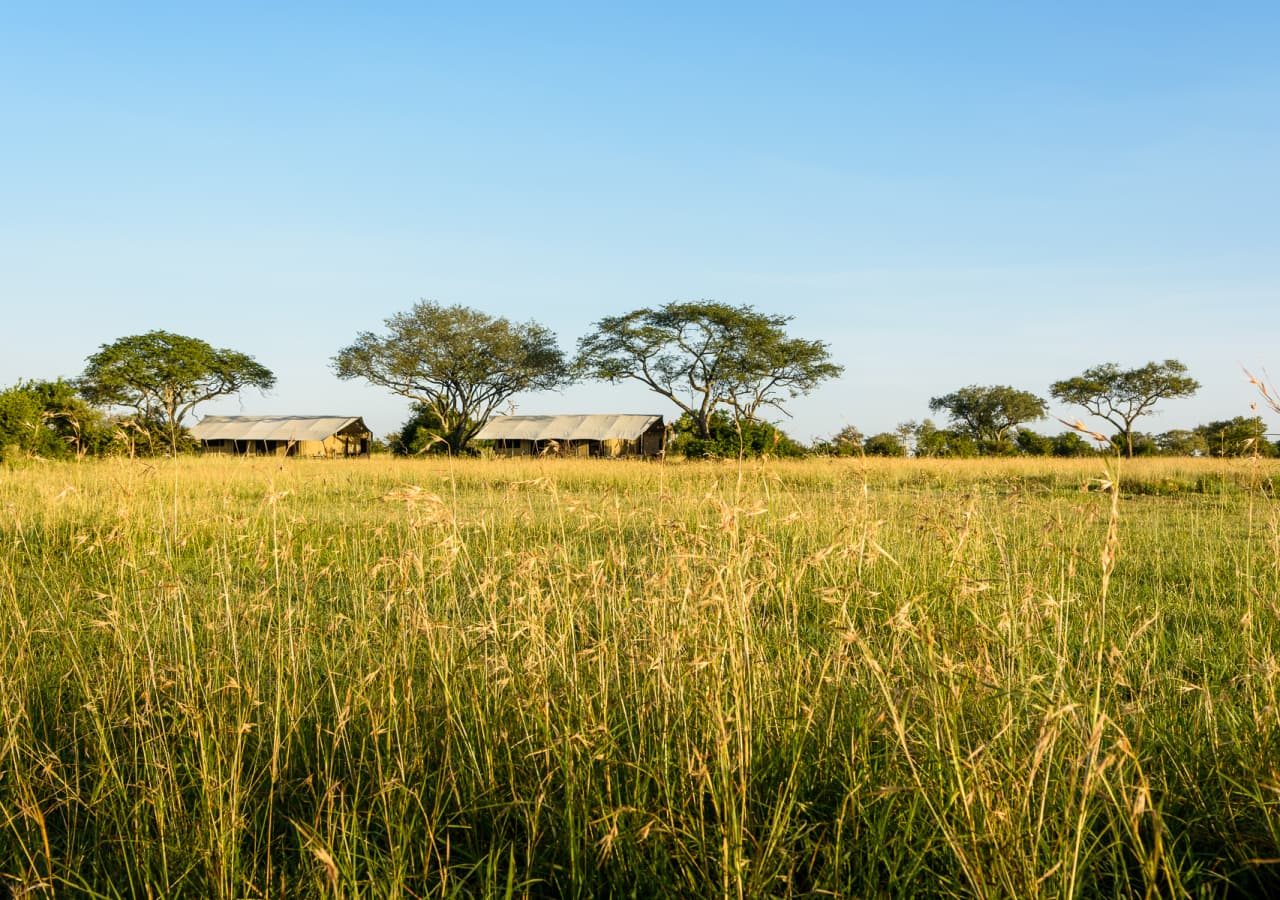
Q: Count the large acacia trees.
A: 5